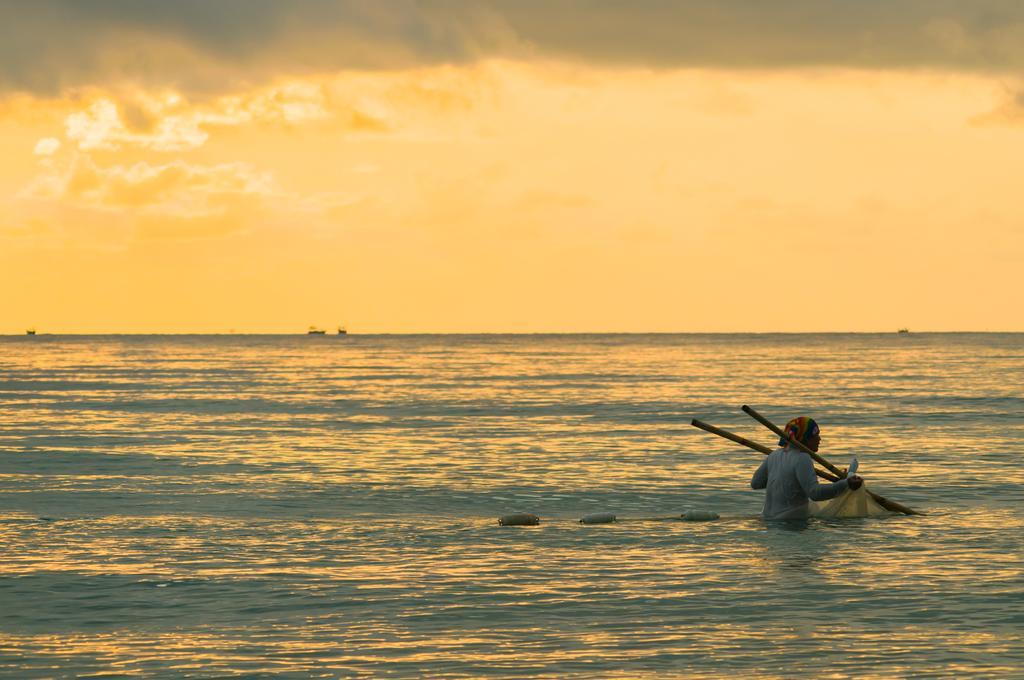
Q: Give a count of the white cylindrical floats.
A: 3